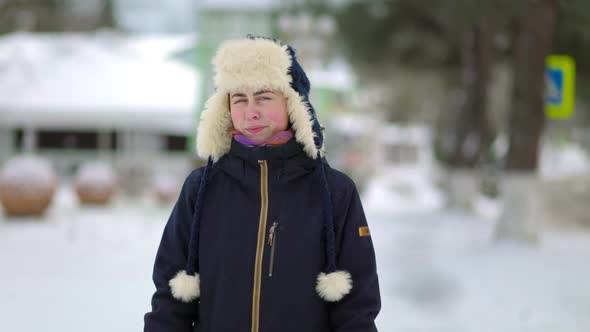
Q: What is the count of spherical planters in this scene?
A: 3